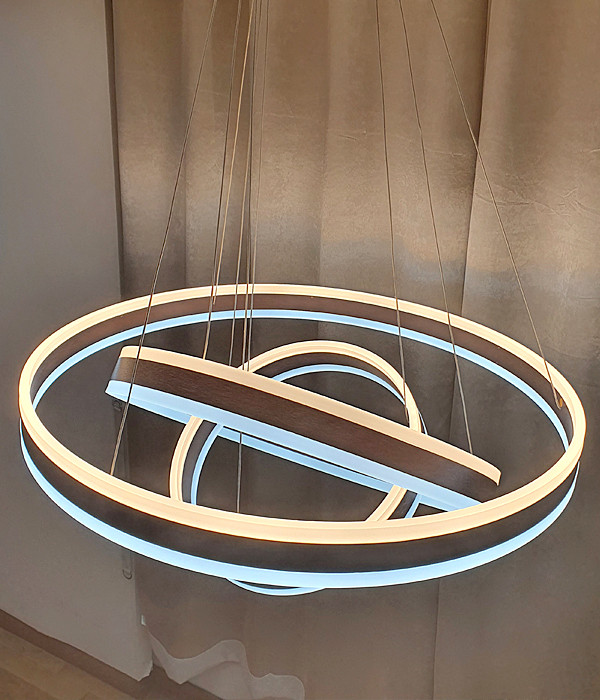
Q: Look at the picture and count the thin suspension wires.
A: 9